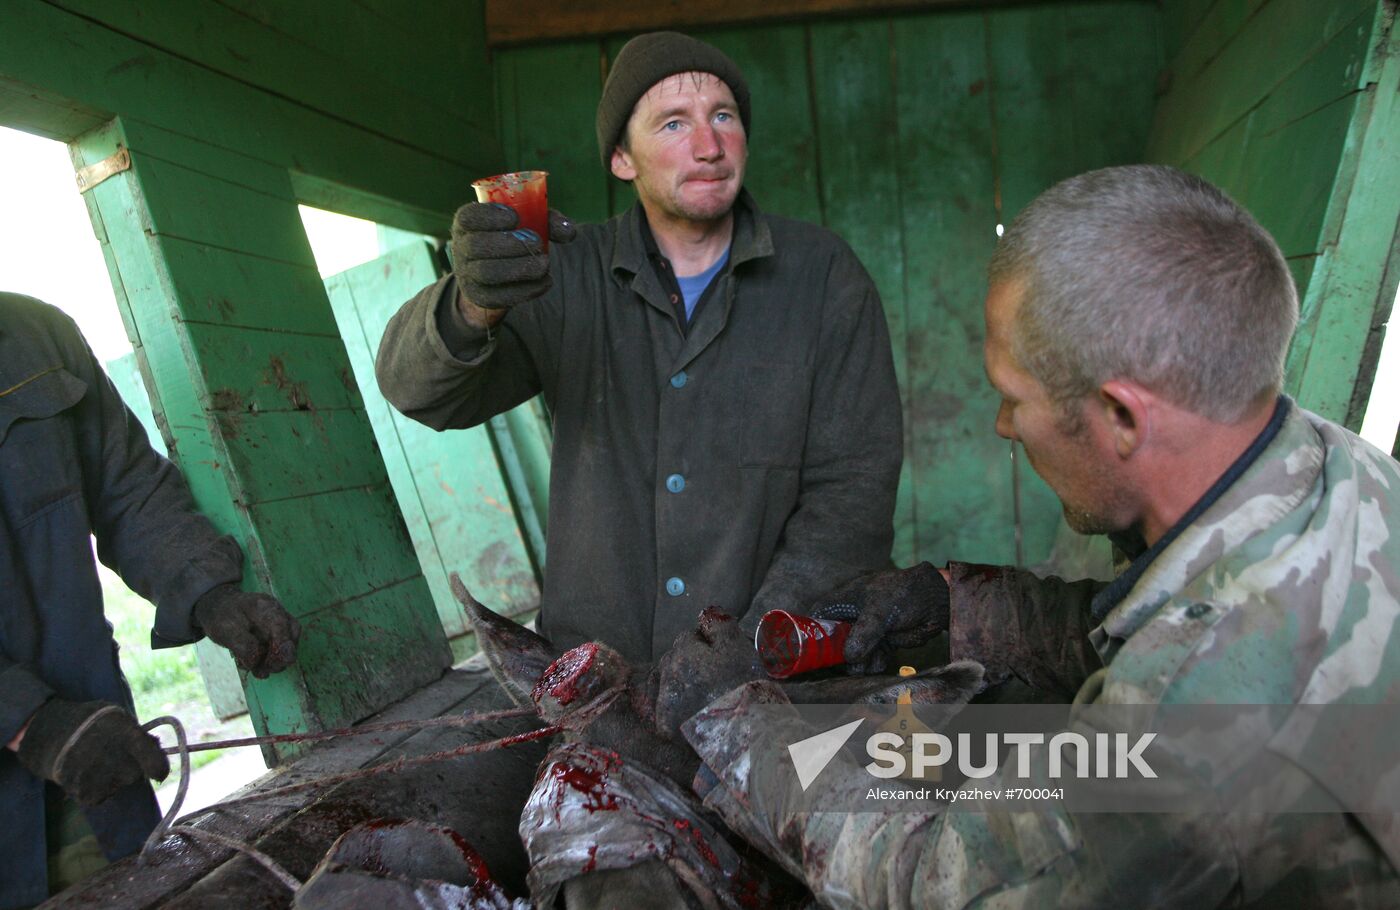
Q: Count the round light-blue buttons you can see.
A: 3